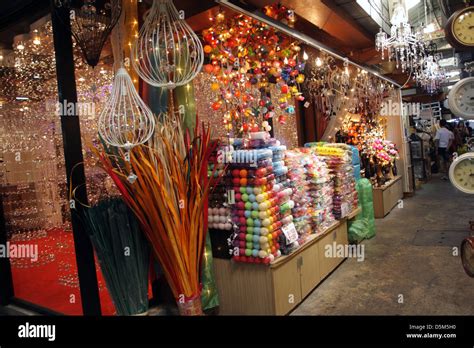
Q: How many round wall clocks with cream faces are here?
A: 3